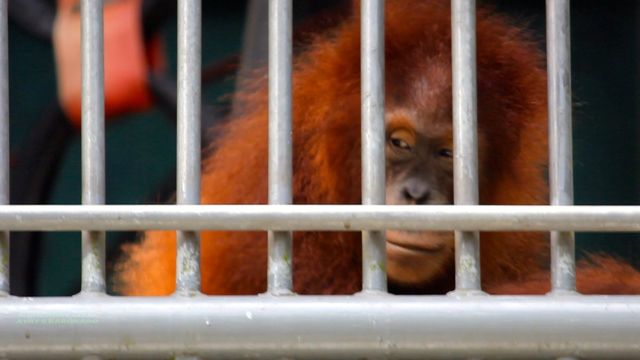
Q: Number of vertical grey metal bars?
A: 7